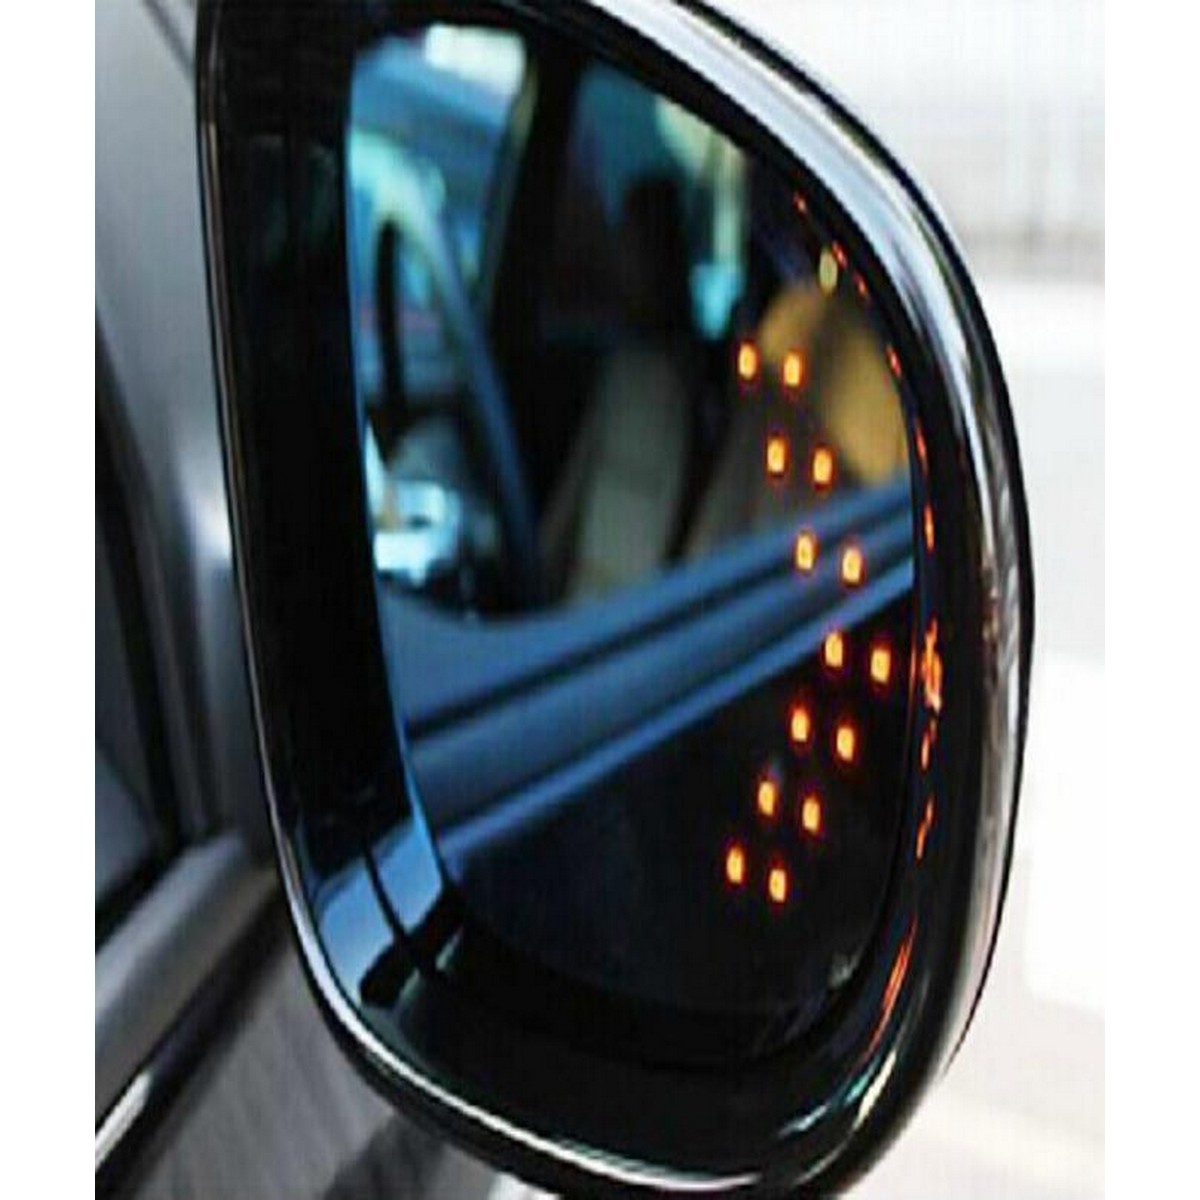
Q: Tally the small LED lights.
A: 14